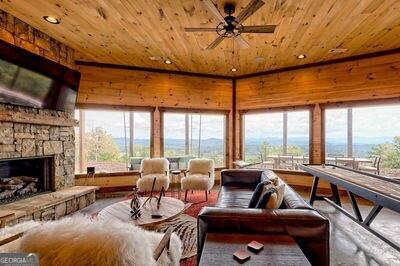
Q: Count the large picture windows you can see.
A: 4